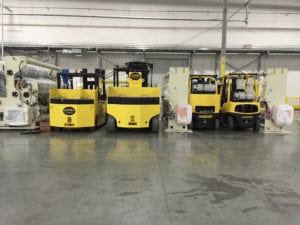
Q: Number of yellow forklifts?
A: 4